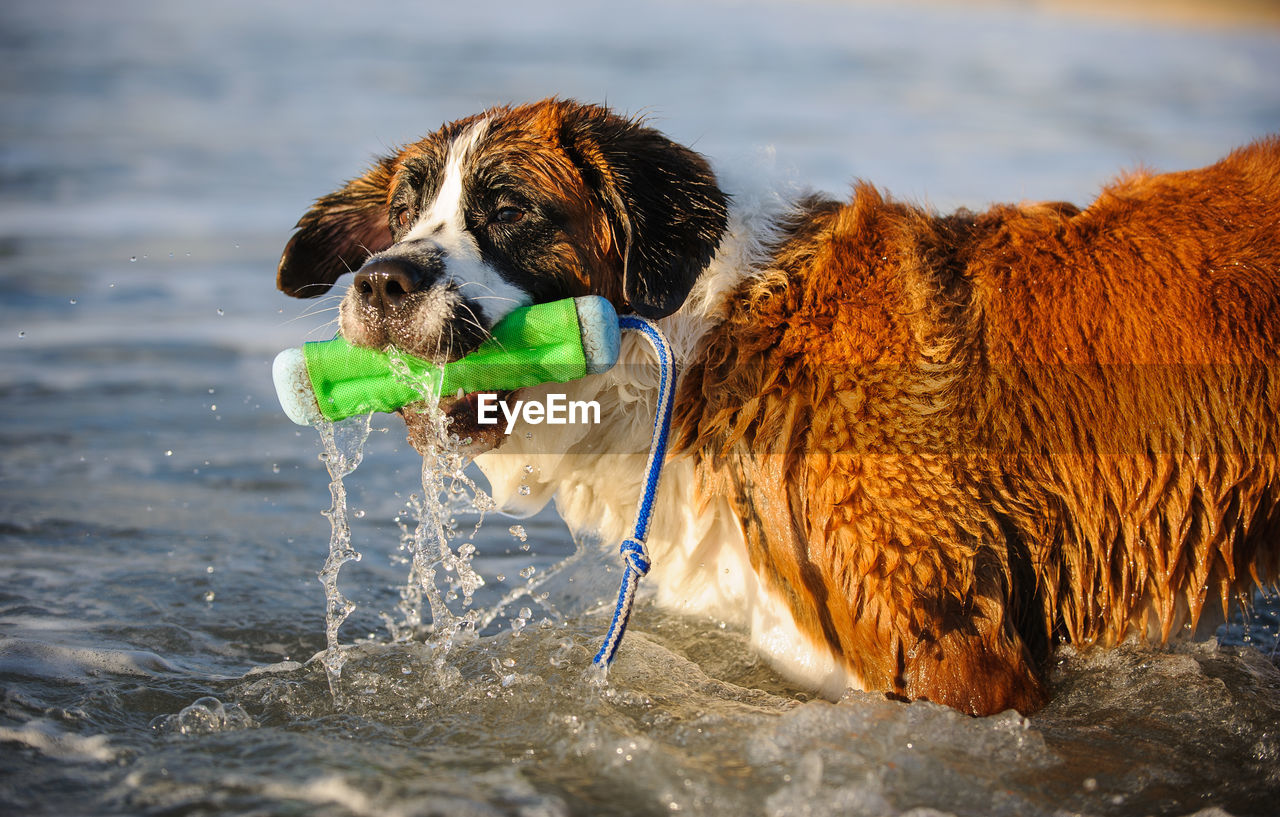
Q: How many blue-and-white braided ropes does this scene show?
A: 1